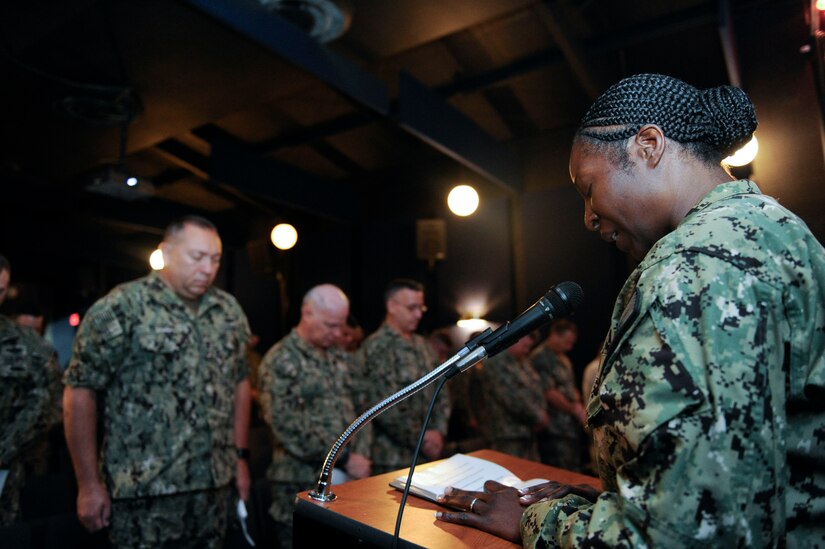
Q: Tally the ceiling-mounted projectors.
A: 1